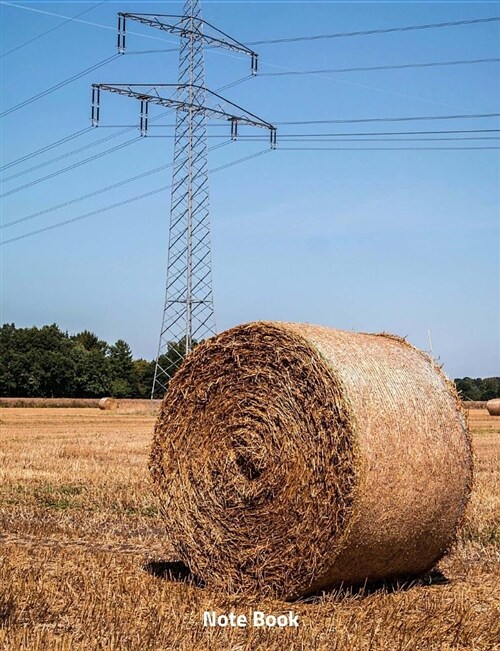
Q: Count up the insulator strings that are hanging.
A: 12